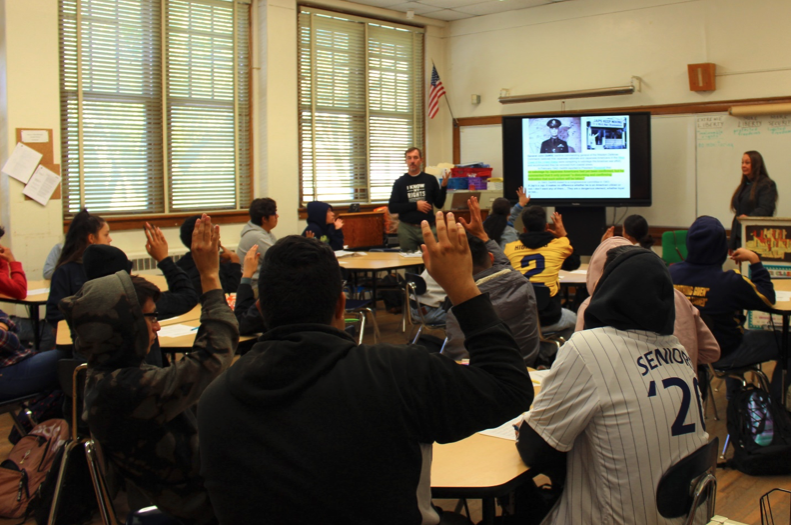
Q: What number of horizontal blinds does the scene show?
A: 2